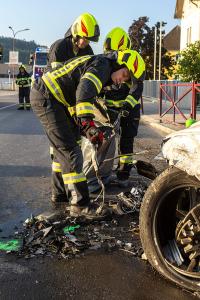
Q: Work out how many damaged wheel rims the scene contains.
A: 1